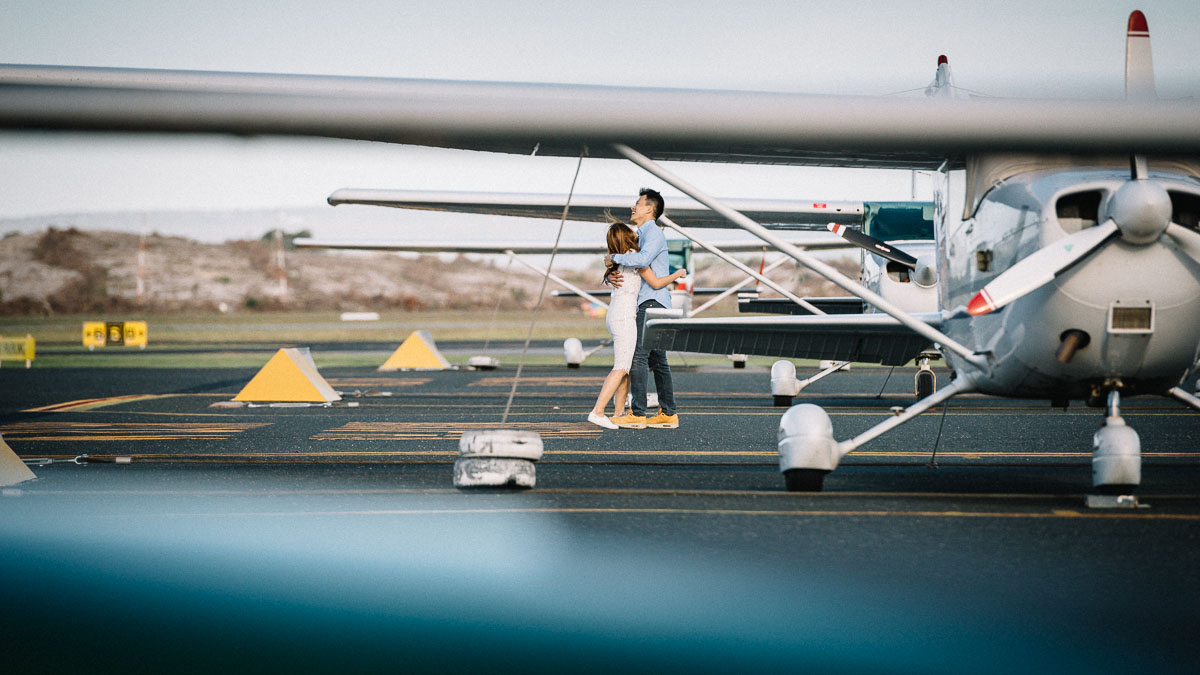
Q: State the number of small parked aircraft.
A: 3